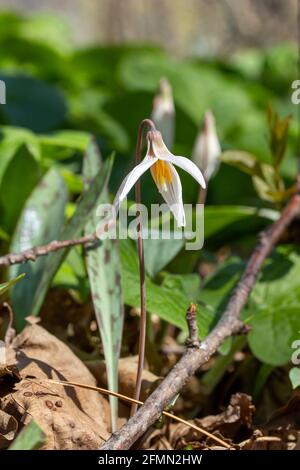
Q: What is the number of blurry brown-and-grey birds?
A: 0